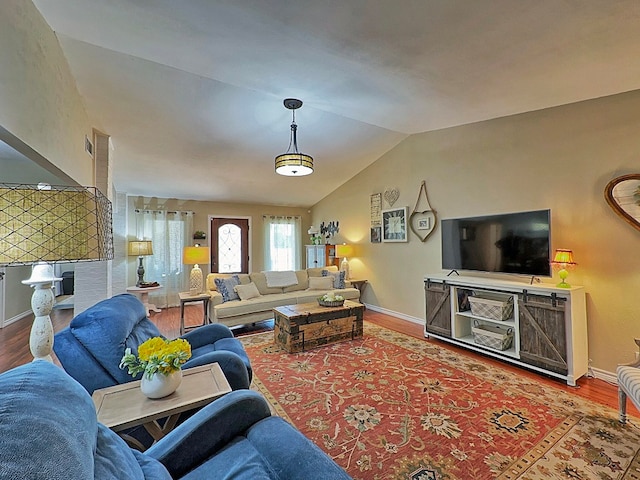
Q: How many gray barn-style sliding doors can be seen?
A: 2